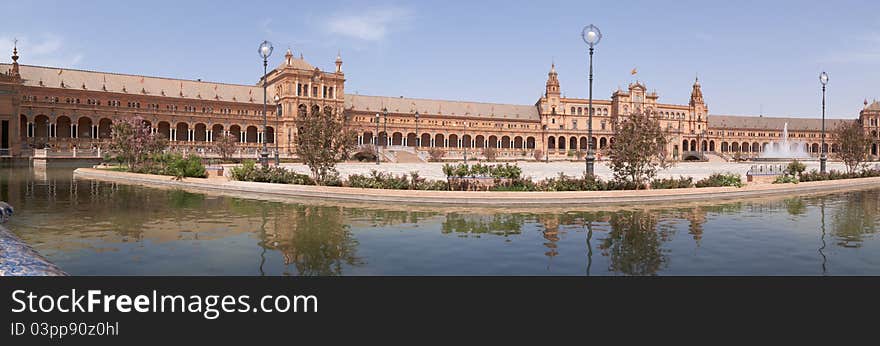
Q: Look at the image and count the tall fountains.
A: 1